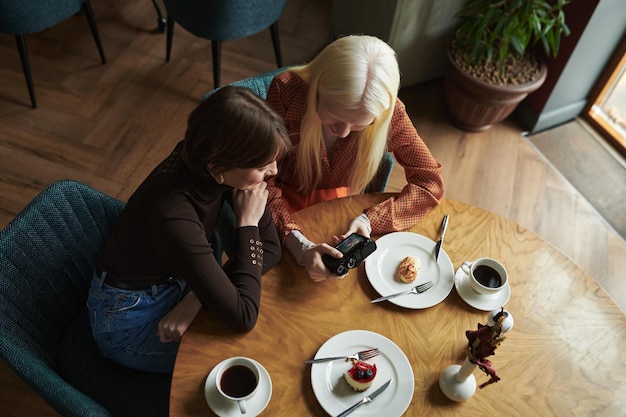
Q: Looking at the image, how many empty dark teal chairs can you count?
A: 2